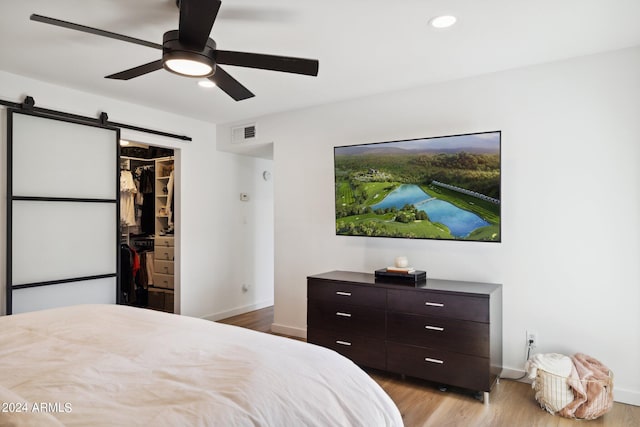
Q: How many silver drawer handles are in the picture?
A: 6